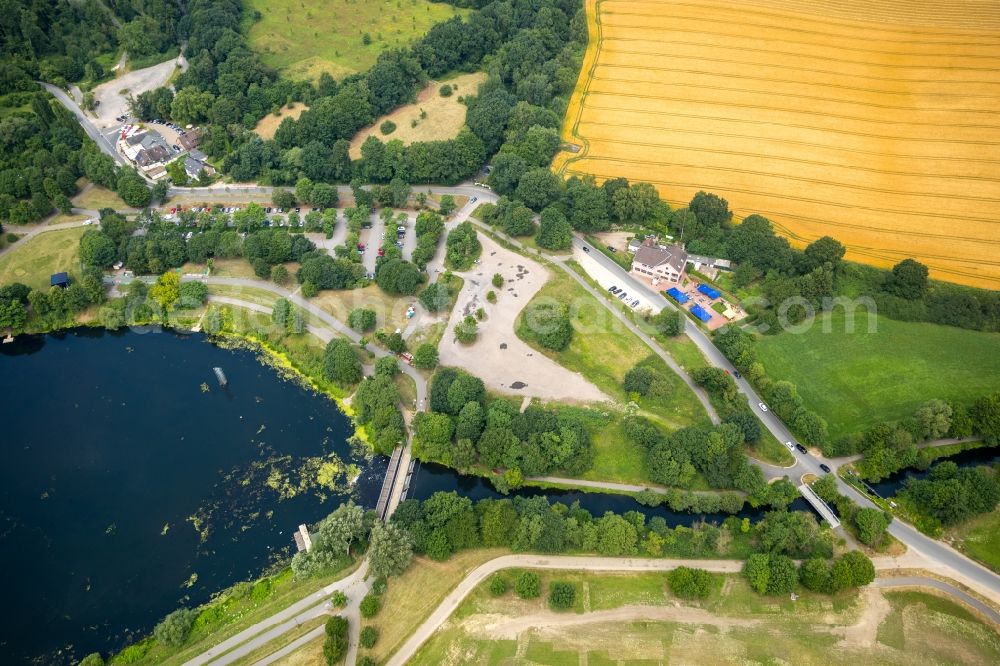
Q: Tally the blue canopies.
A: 3